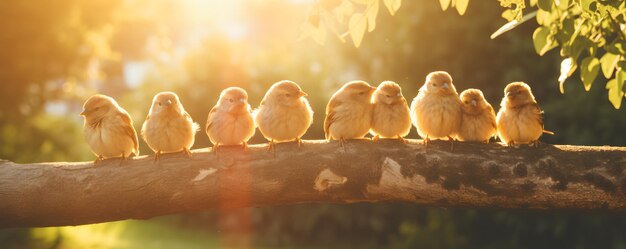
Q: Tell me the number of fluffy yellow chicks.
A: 9